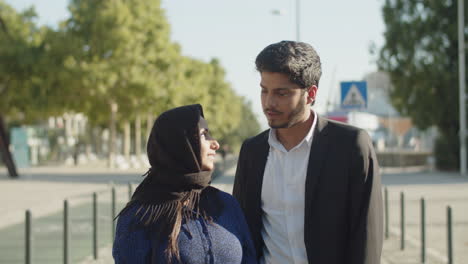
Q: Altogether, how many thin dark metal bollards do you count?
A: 9